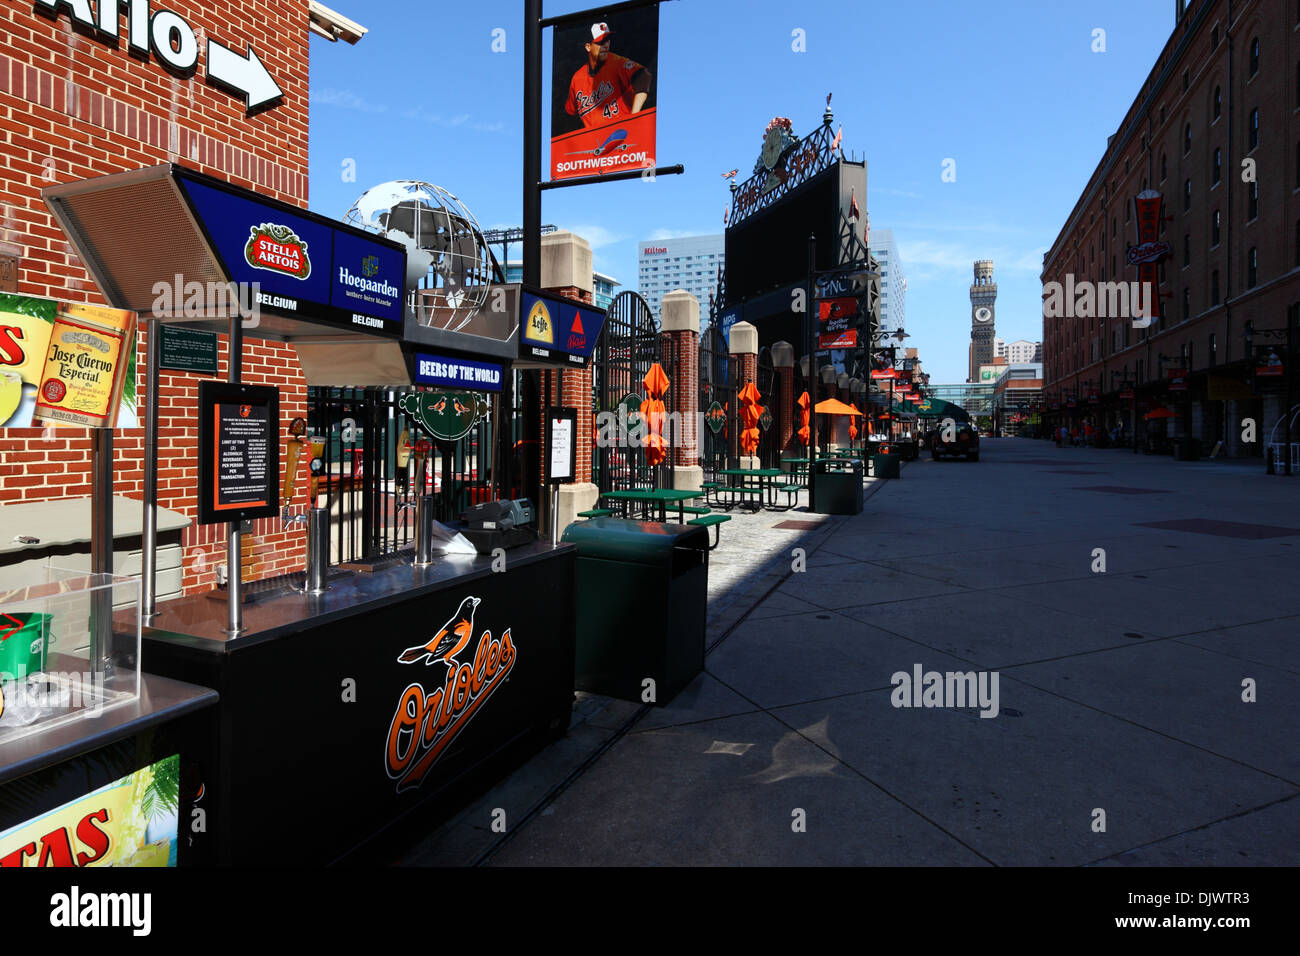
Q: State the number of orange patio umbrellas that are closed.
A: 4